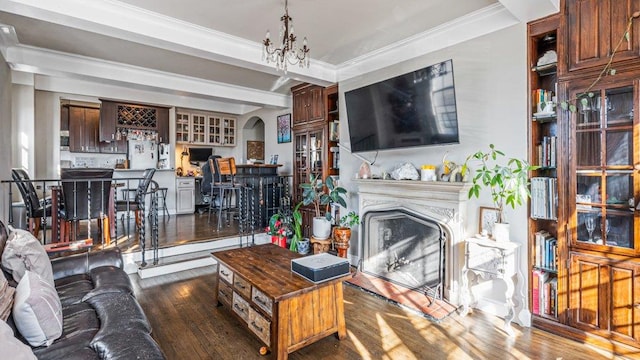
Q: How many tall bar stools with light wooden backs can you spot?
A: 2